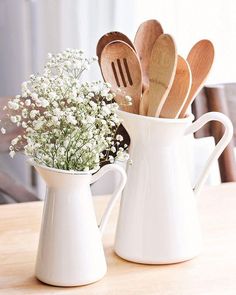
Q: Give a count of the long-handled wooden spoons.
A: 6